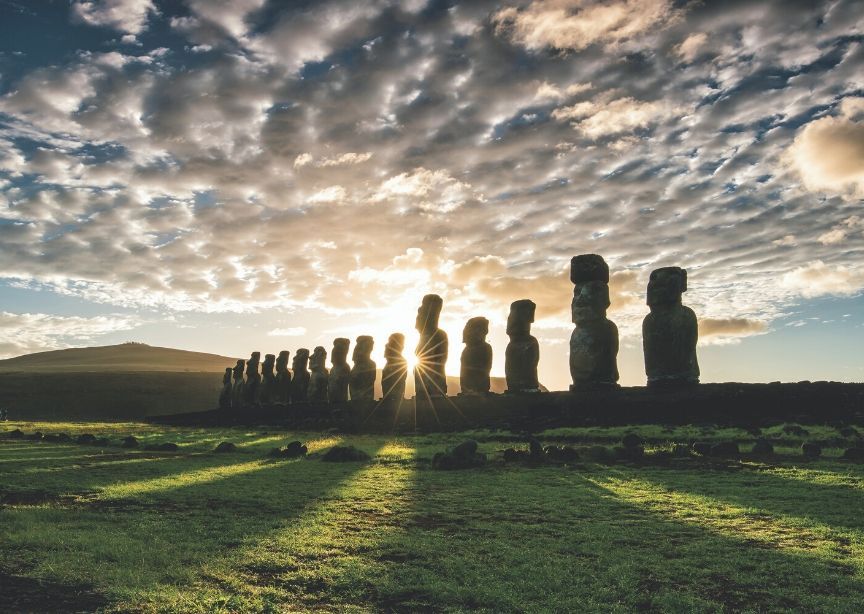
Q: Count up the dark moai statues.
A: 15